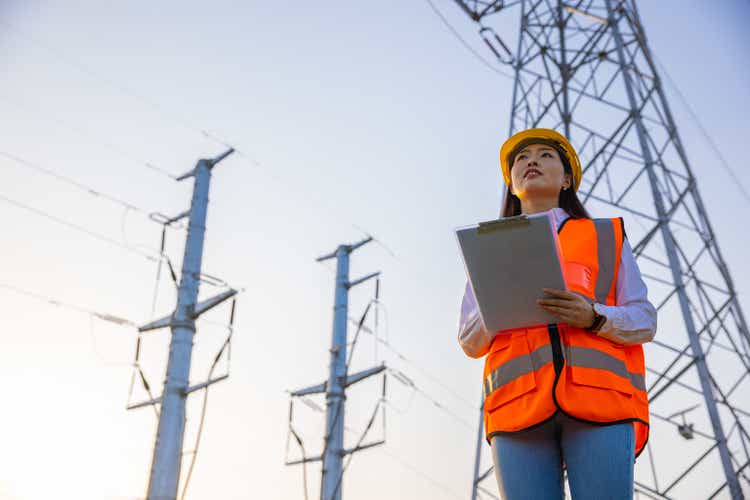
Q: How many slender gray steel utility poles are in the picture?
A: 2